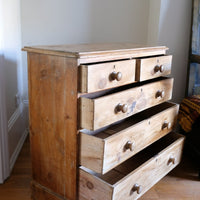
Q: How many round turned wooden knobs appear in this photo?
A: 8